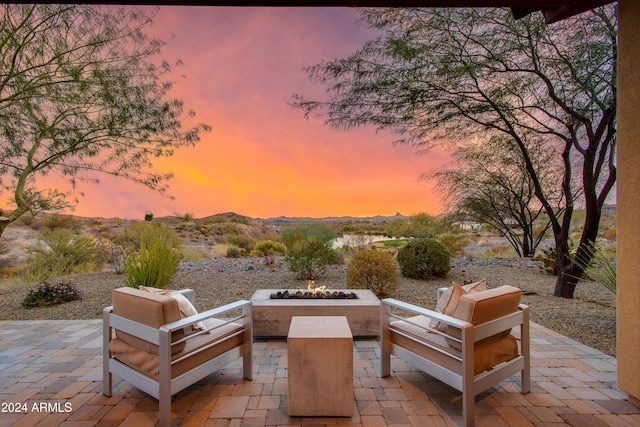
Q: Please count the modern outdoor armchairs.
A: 2